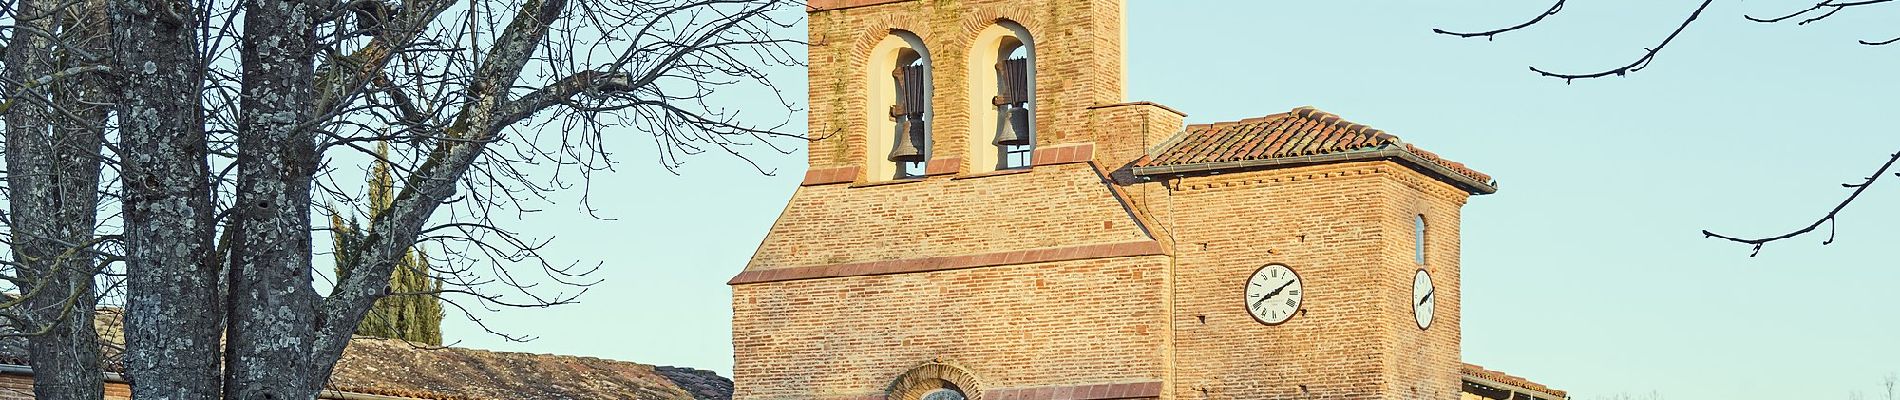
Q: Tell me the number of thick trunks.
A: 3